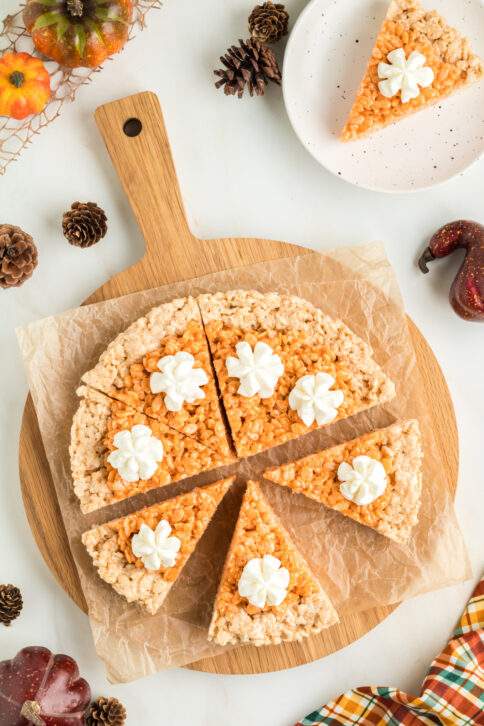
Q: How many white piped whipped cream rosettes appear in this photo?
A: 8